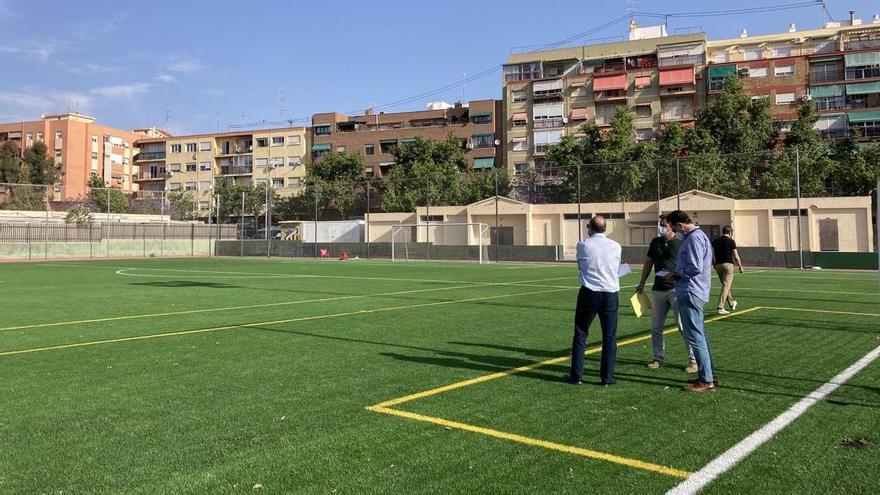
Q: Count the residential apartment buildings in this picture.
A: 5